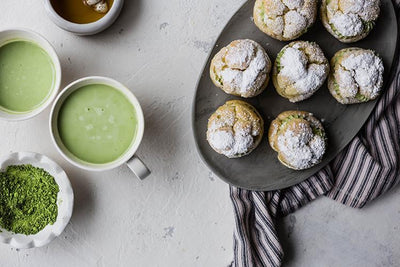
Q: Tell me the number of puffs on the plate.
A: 7